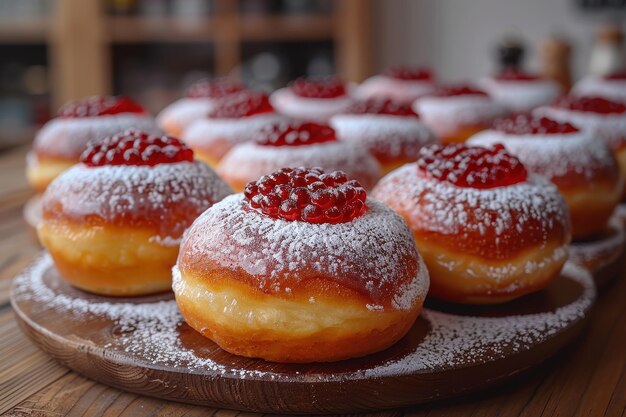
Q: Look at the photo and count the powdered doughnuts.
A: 15